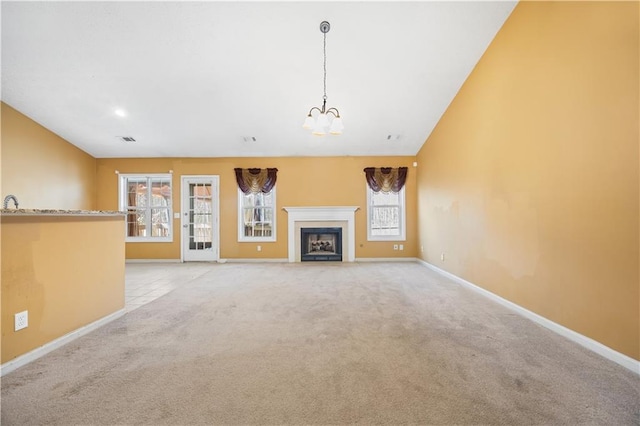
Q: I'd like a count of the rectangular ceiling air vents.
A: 3